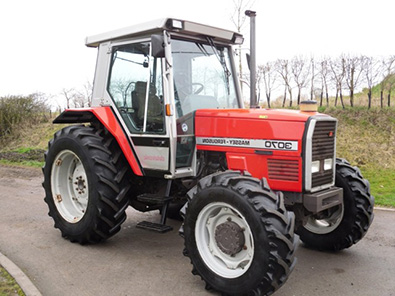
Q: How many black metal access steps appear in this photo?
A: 2